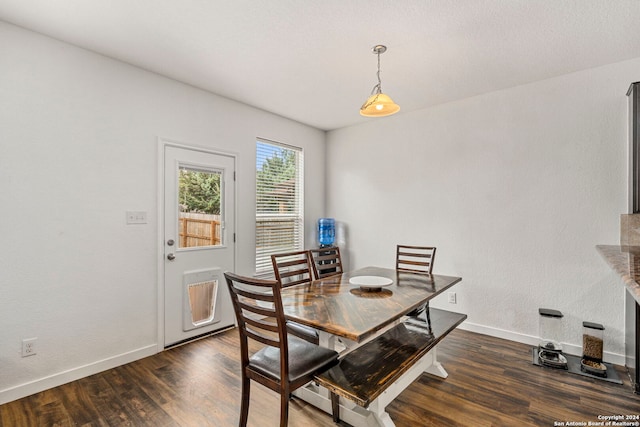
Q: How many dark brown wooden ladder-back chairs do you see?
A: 4